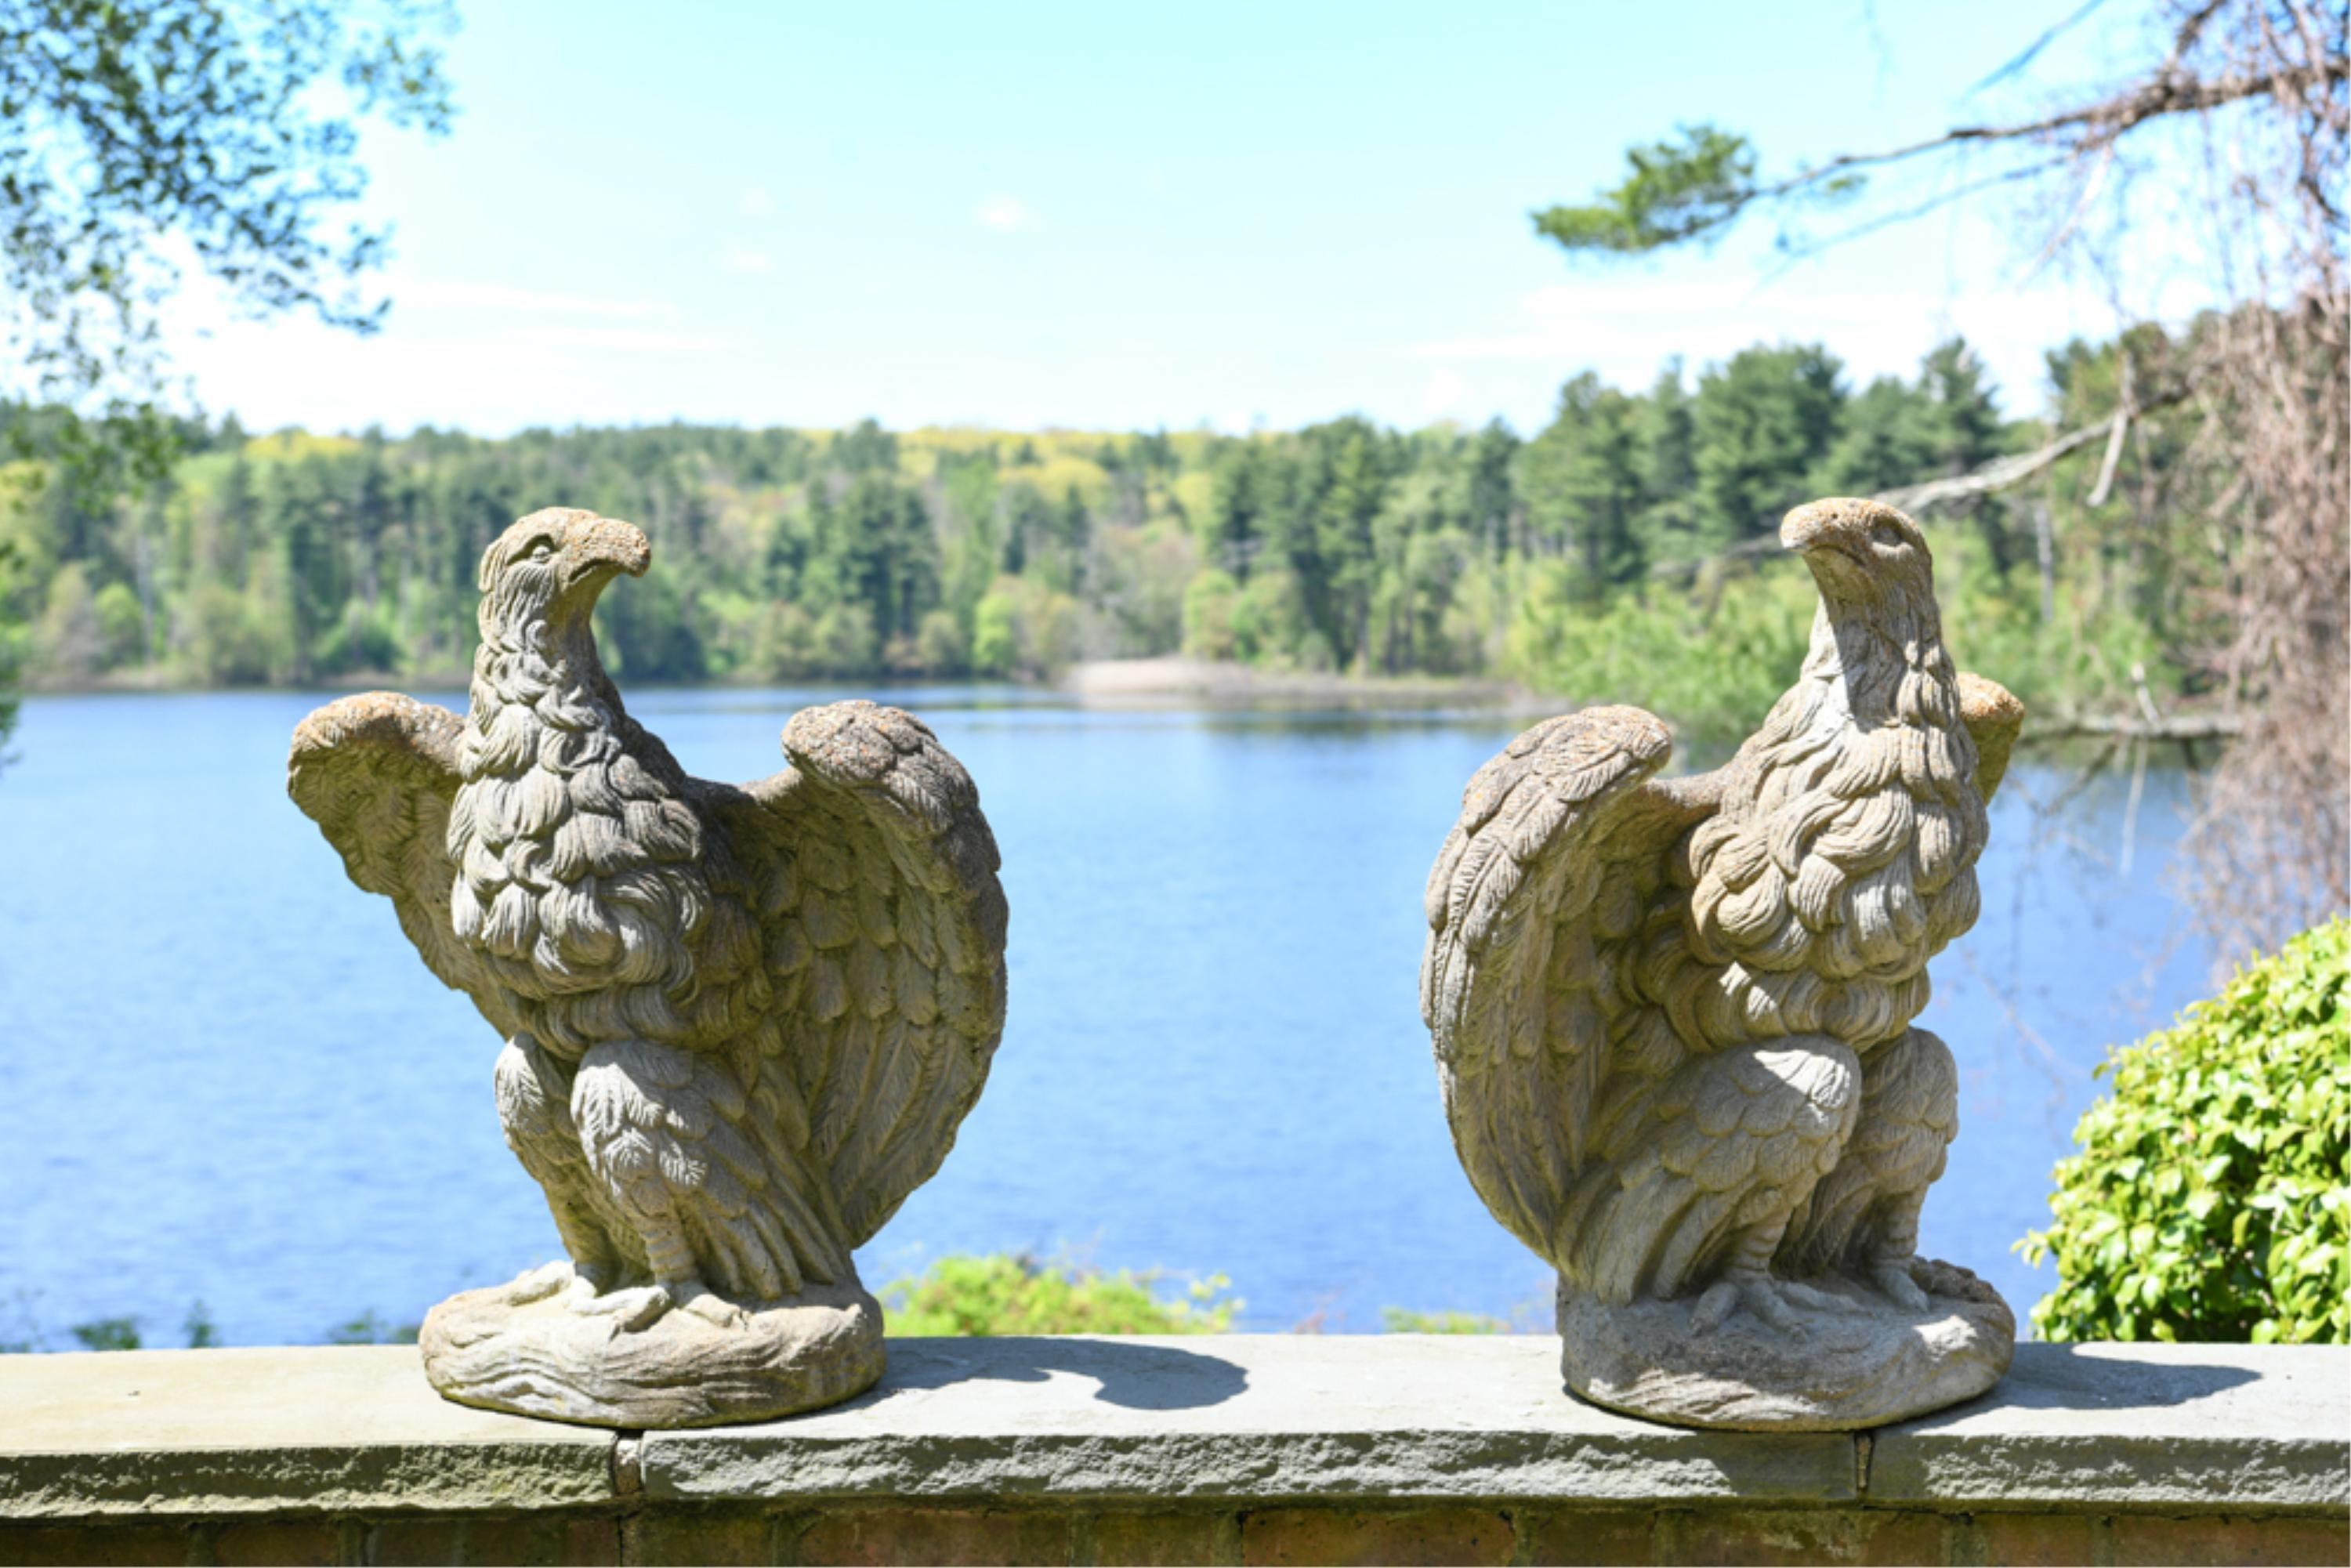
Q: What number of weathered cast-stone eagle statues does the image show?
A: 2